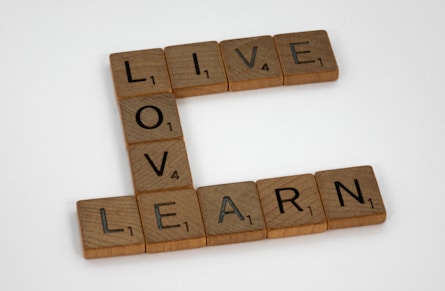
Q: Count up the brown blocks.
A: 11